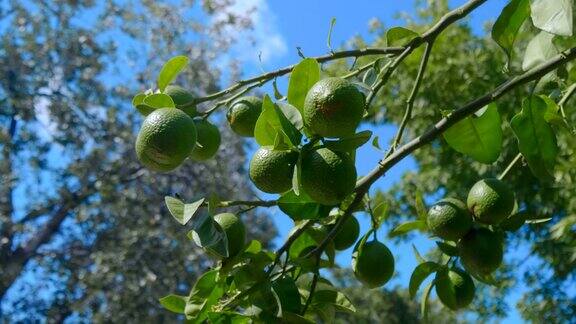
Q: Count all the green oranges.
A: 14